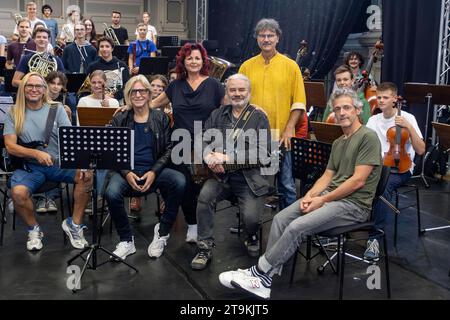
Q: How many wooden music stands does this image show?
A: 5